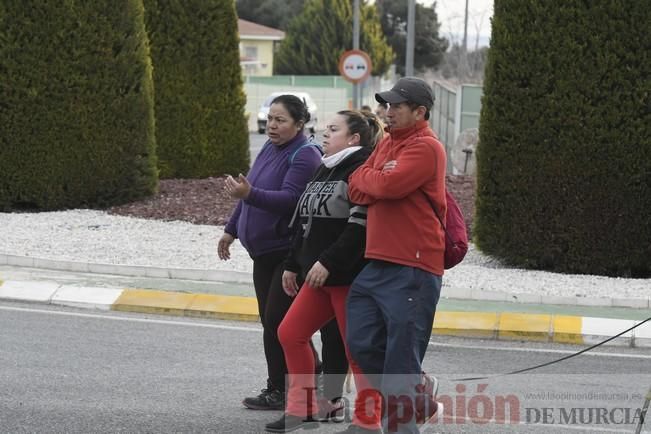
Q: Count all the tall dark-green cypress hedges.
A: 3